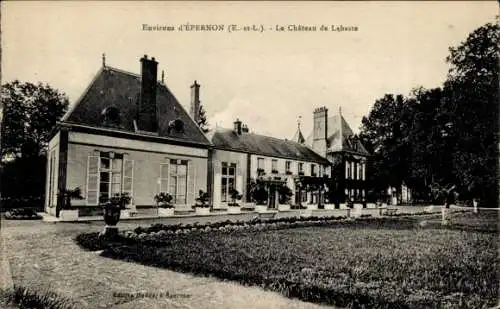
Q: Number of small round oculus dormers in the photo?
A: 2